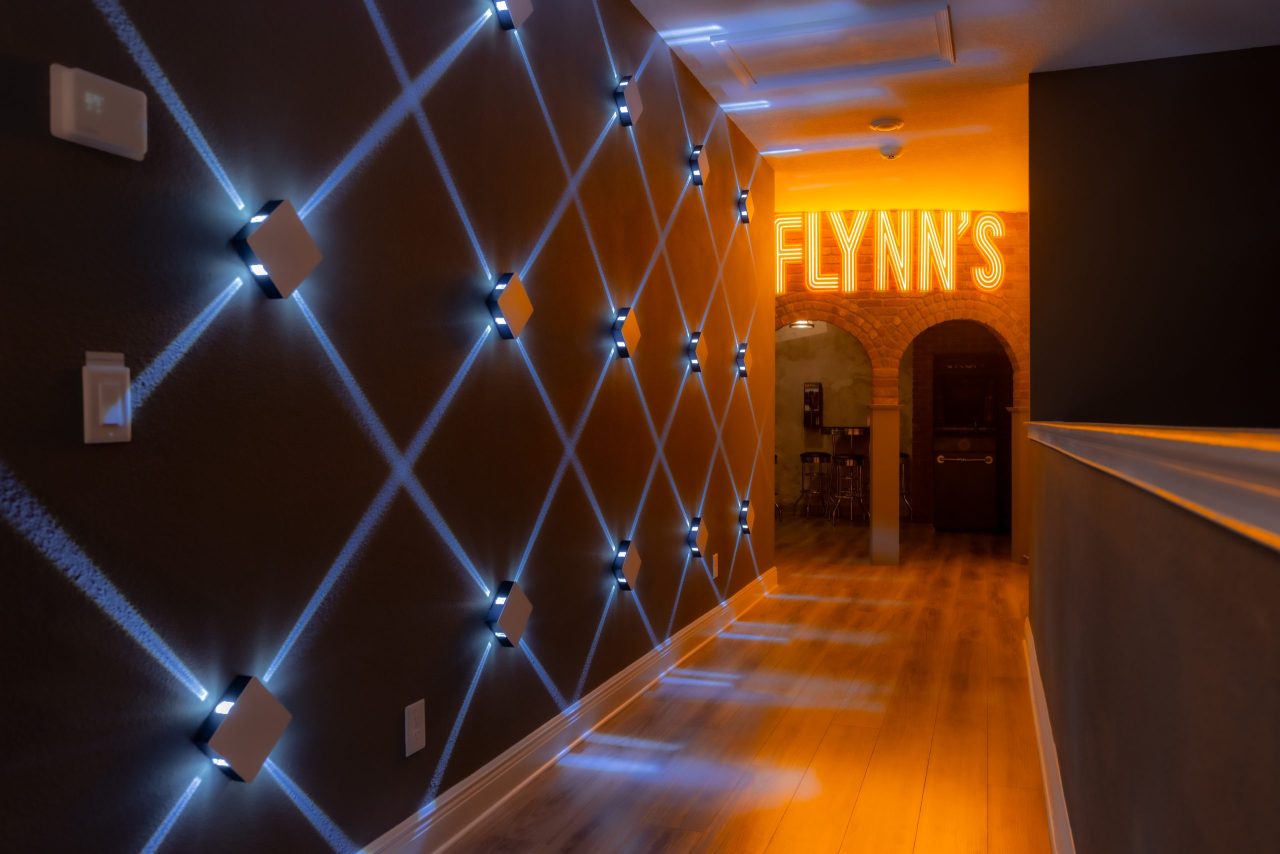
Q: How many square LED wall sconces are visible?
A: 14